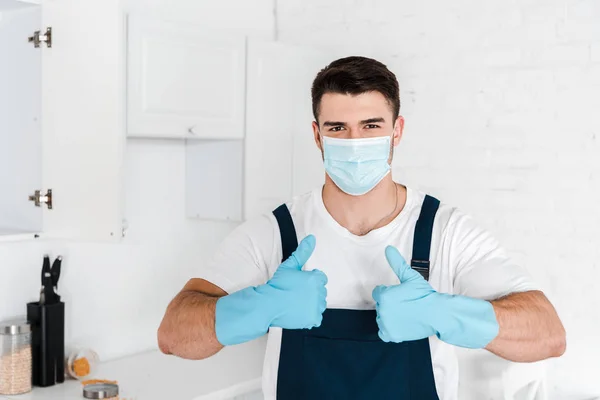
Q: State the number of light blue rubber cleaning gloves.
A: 2